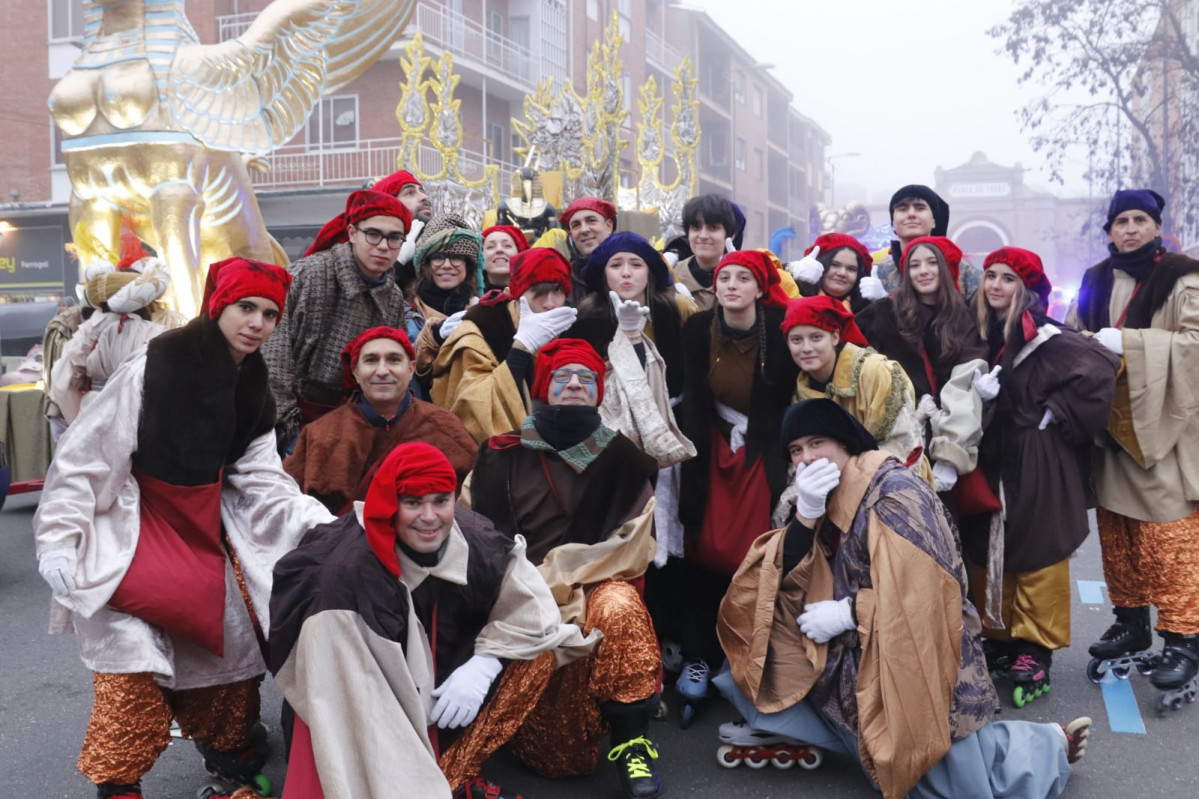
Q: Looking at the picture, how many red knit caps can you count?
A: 14